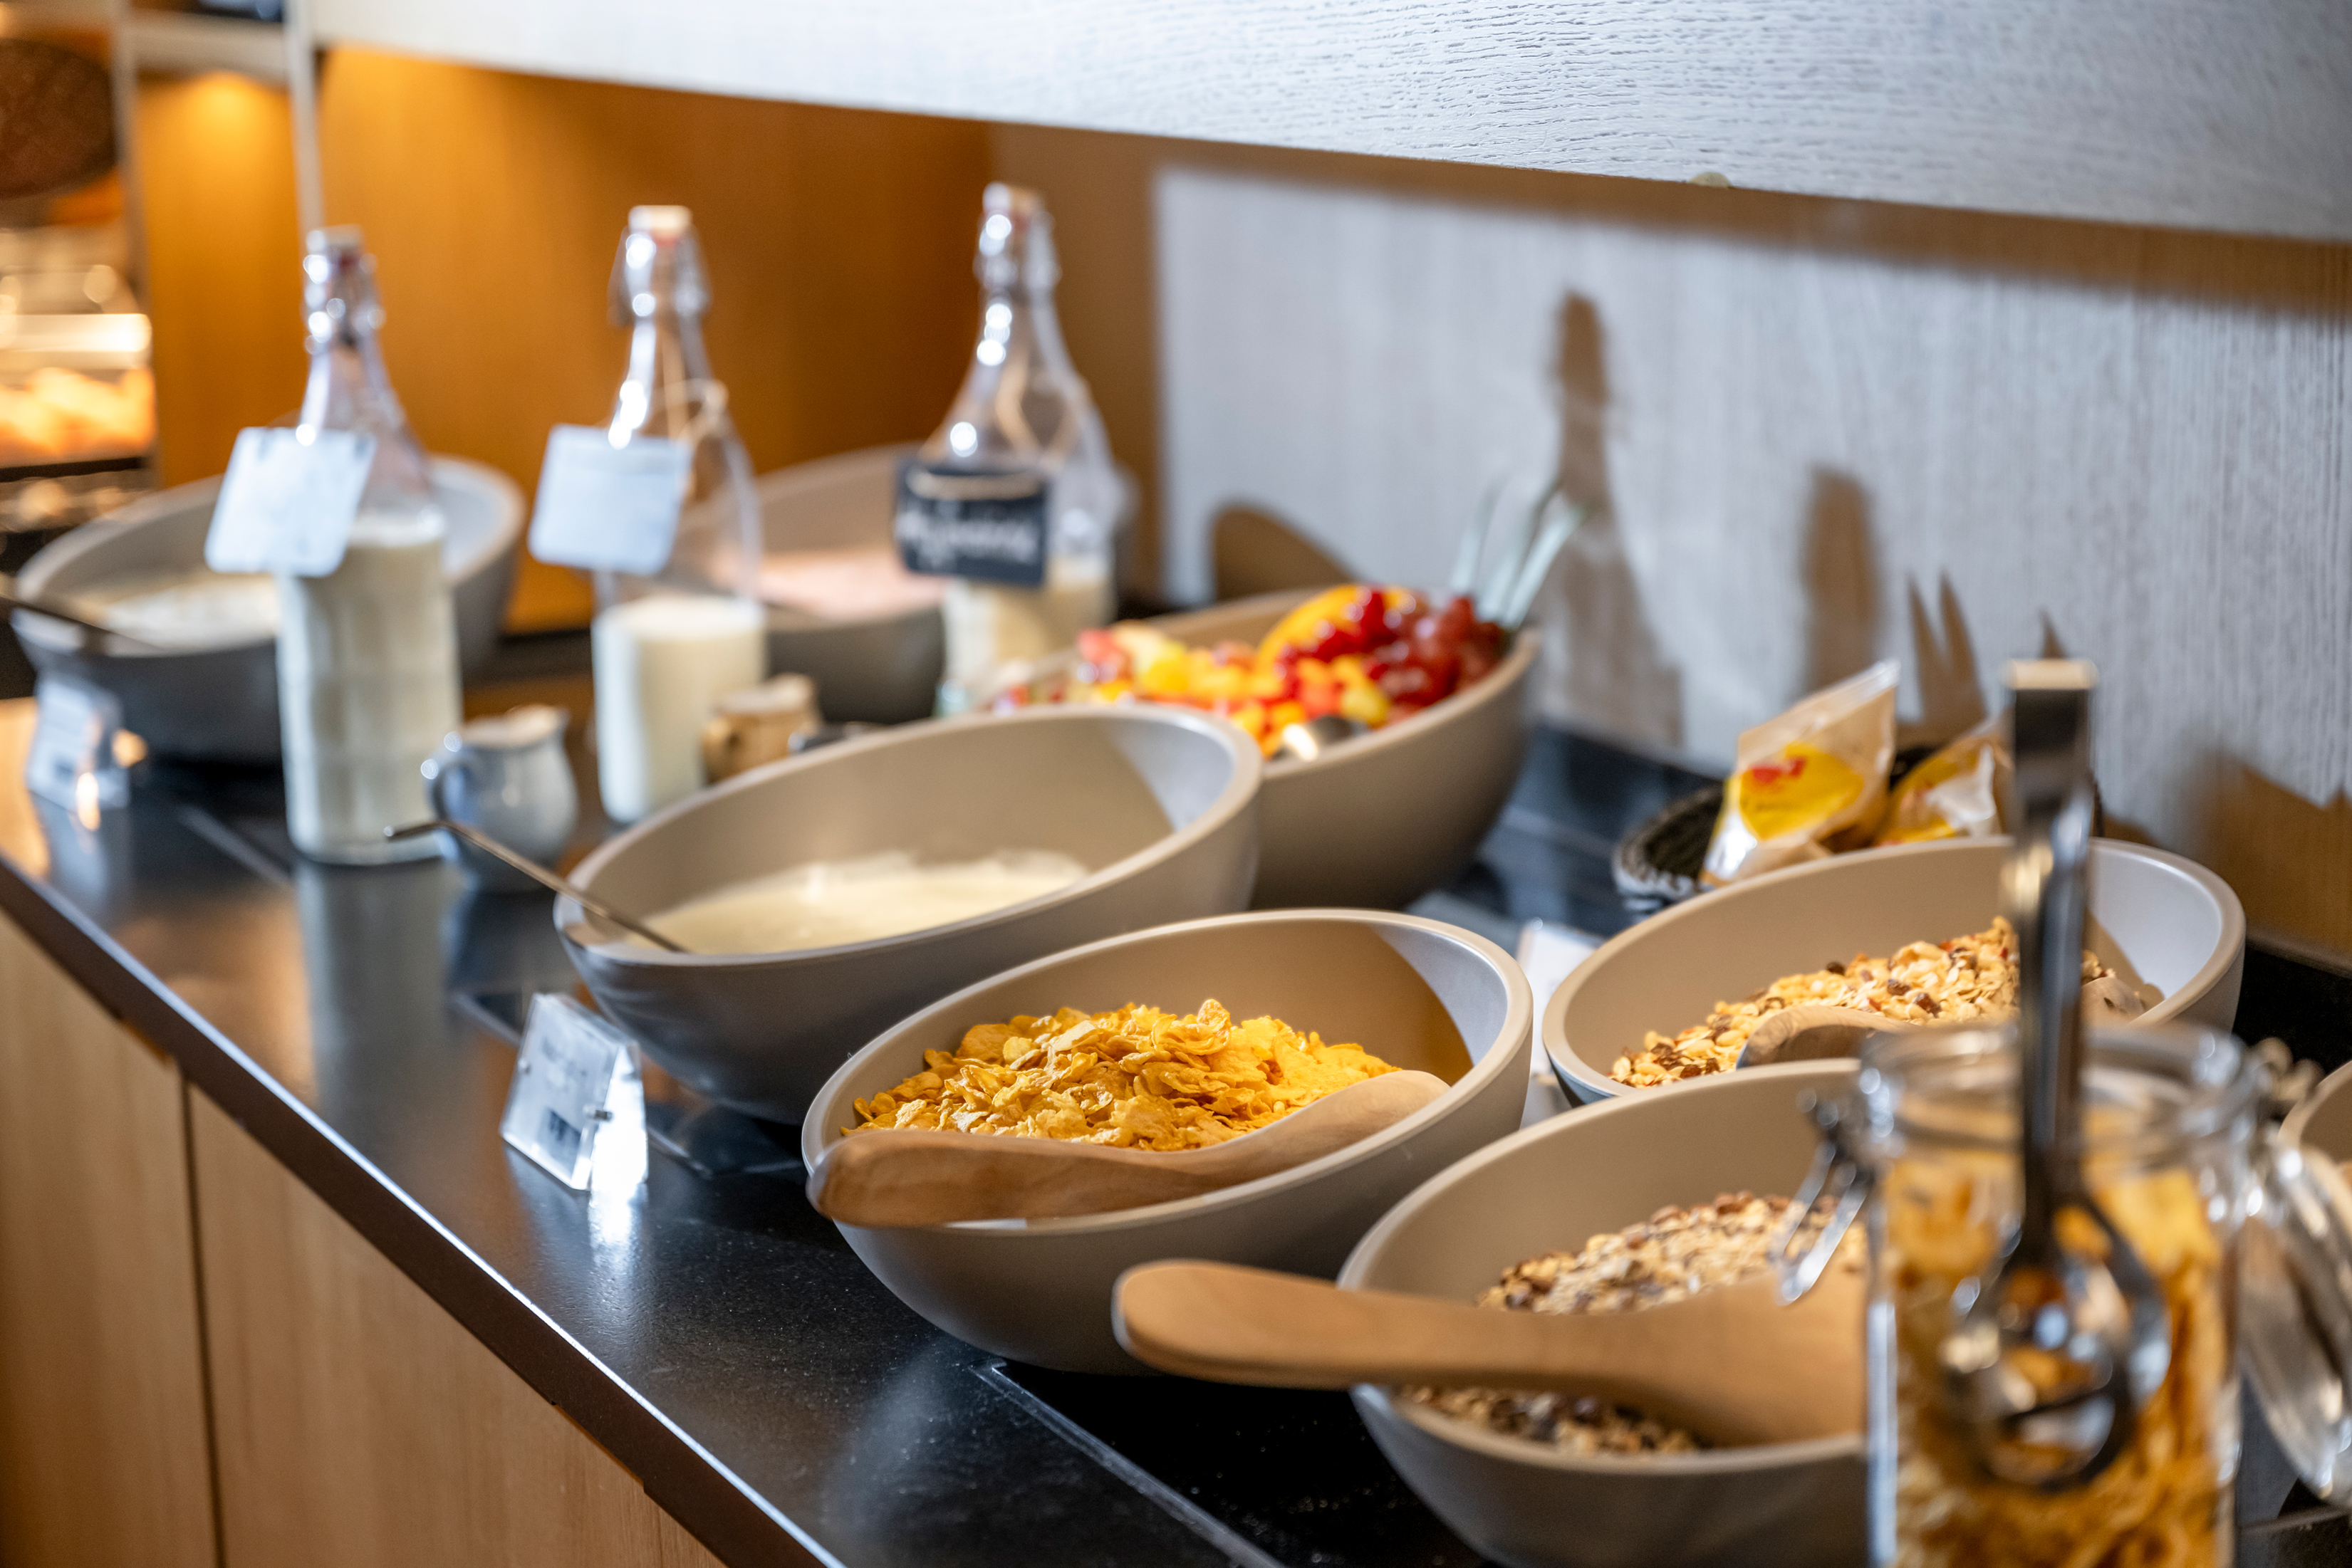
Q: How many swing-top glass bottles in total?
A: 3